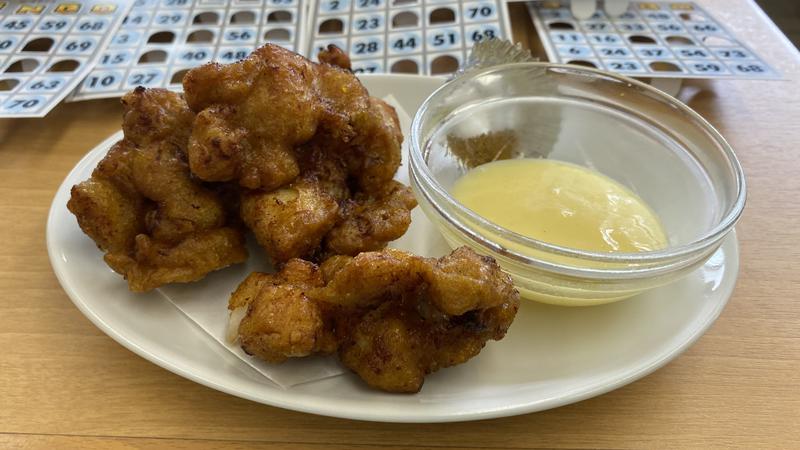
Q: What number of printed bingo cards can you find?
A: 4